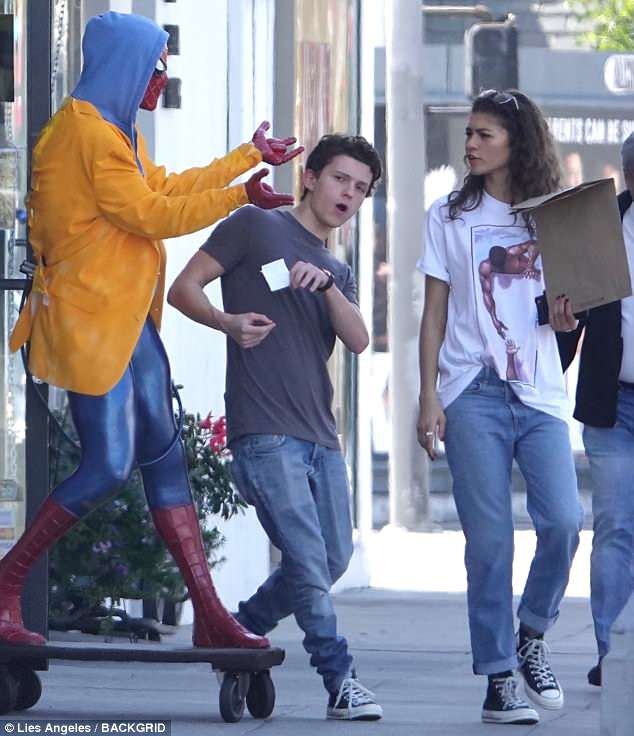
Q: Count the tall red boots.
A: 2